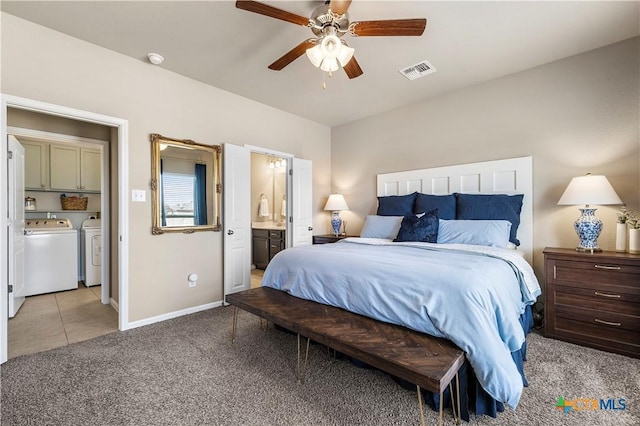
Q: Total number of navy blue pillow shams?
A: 3